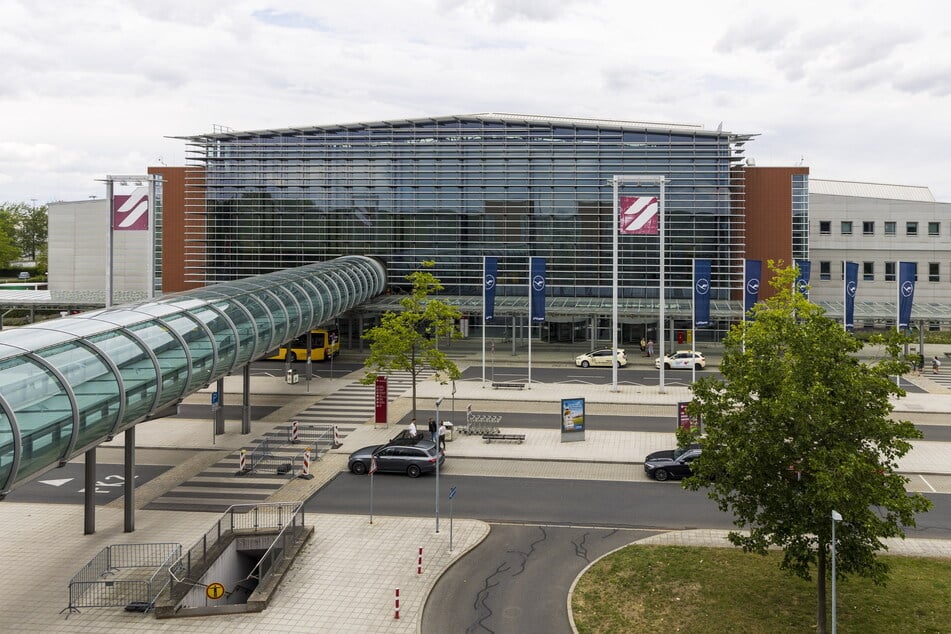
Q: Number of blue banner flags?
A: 7